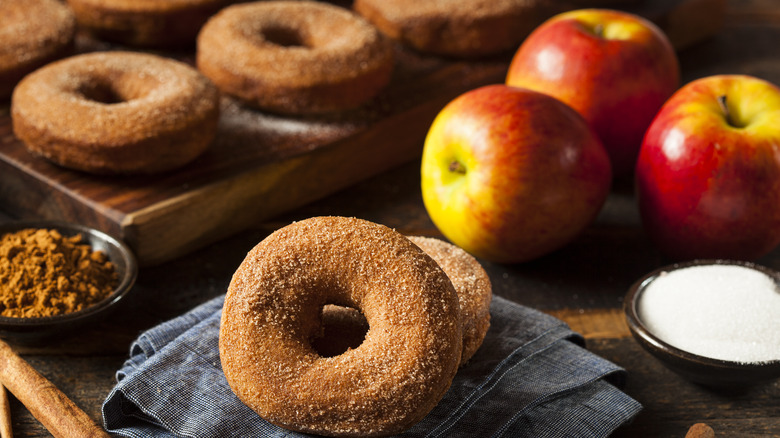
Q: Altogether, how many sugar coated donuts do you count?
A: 7